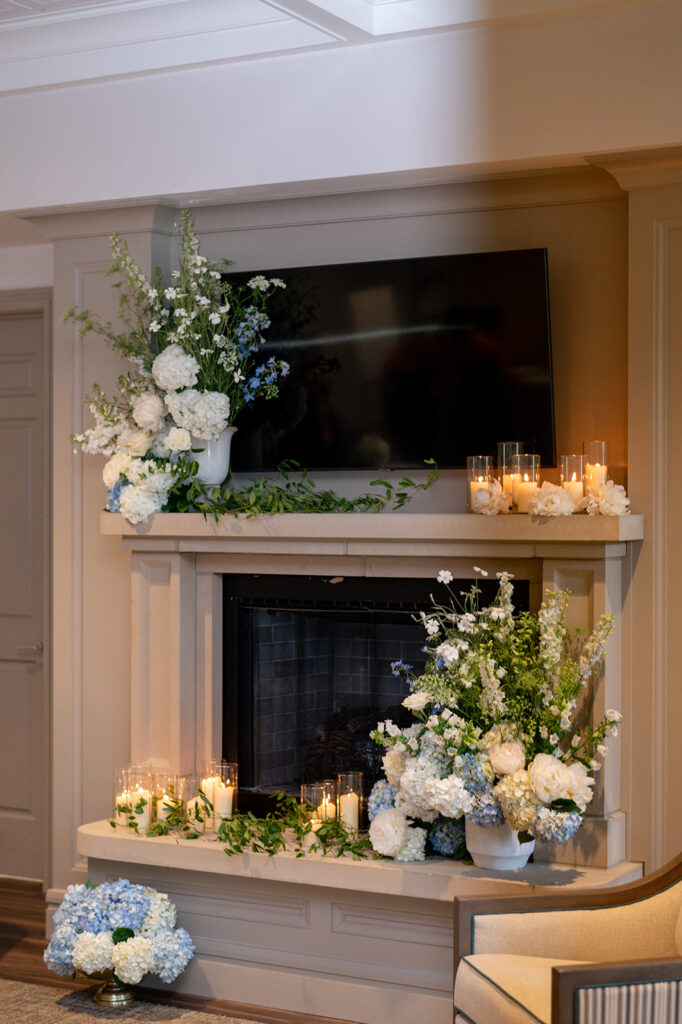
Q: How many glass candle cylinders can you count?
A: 14